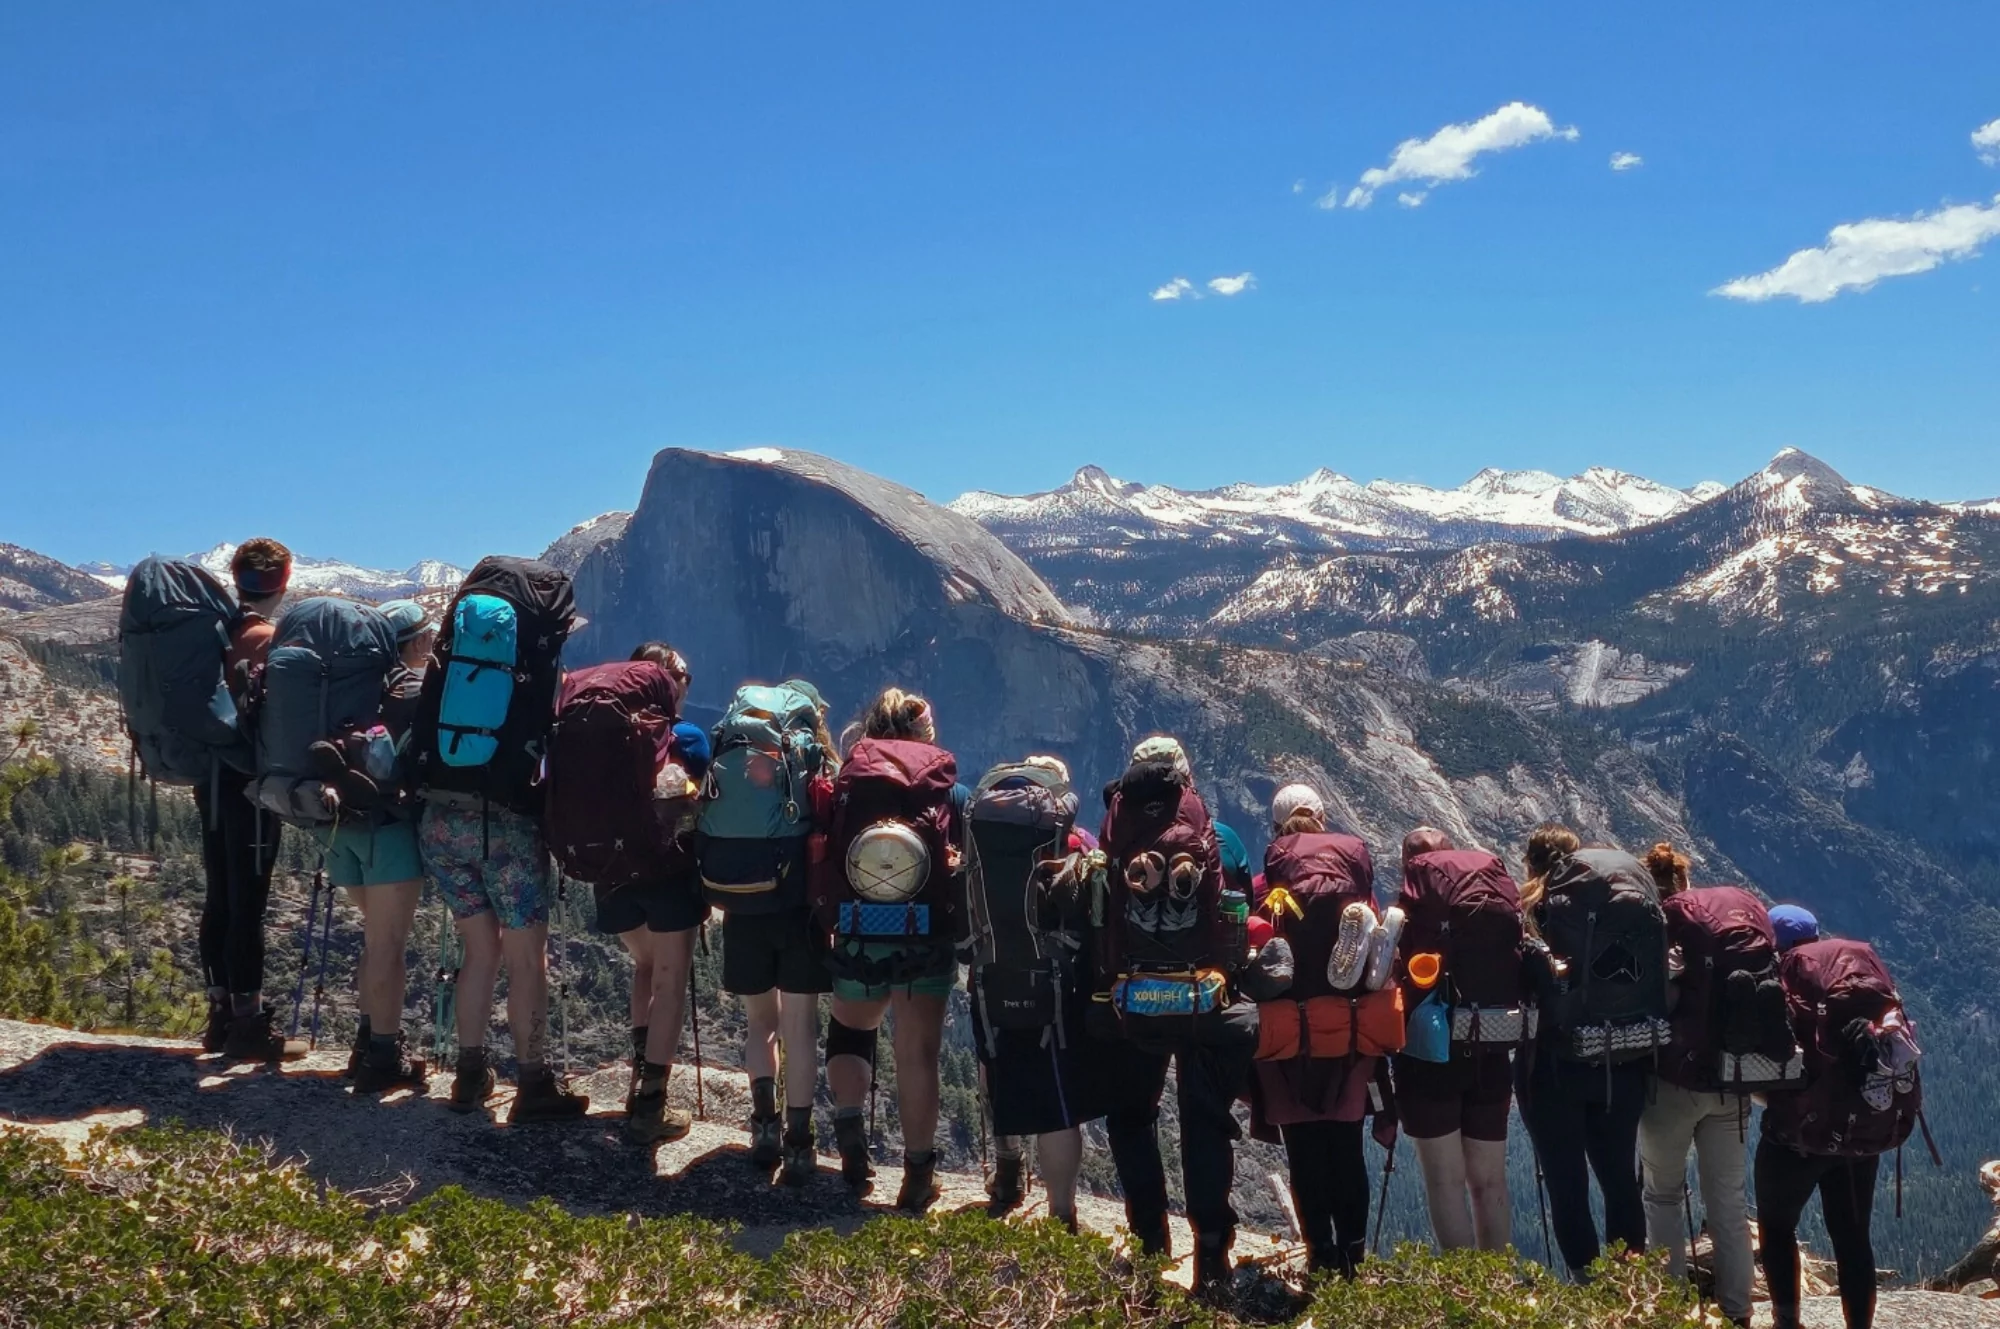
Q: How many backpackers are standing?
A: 13